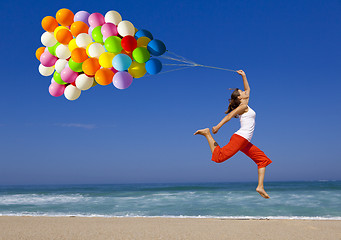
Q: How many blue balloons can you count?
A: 4